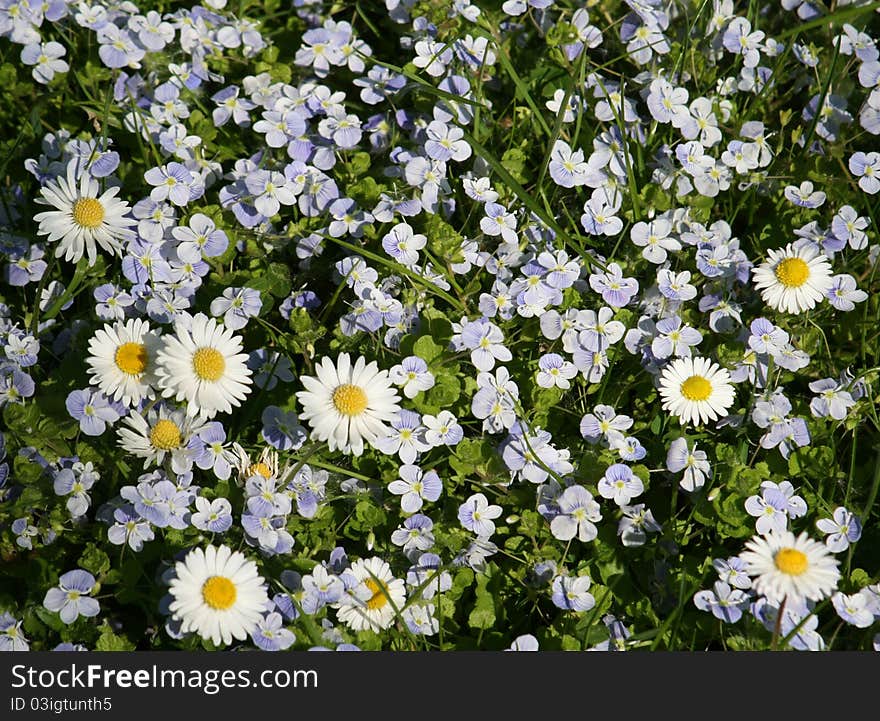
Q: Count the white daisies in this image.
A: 11